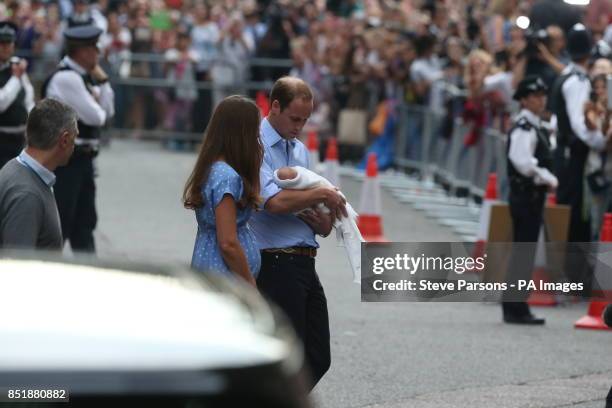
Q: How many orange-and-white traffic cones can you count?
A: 6